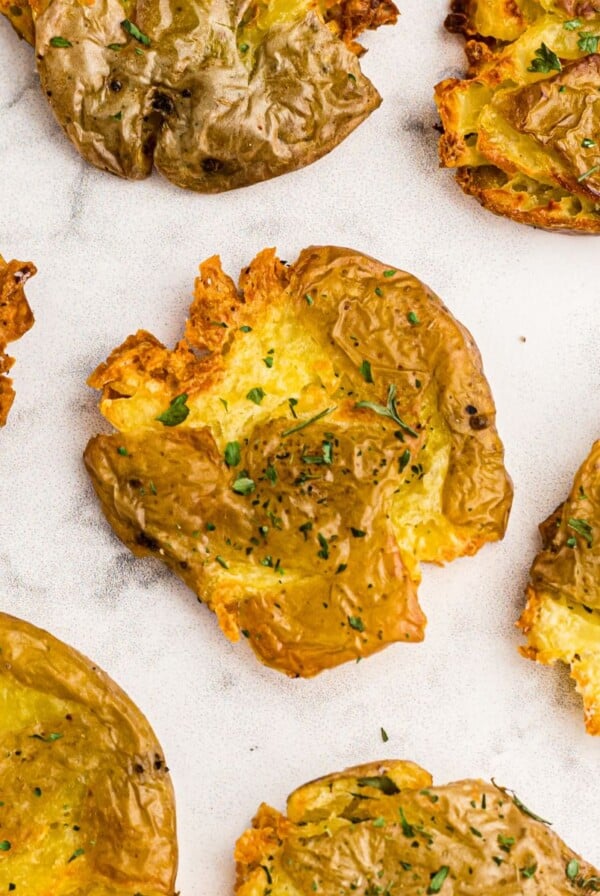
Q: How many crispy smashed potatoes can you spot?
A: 7